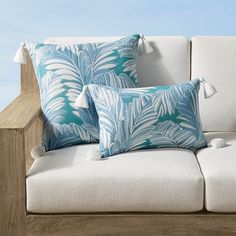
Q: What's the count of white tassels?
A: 7